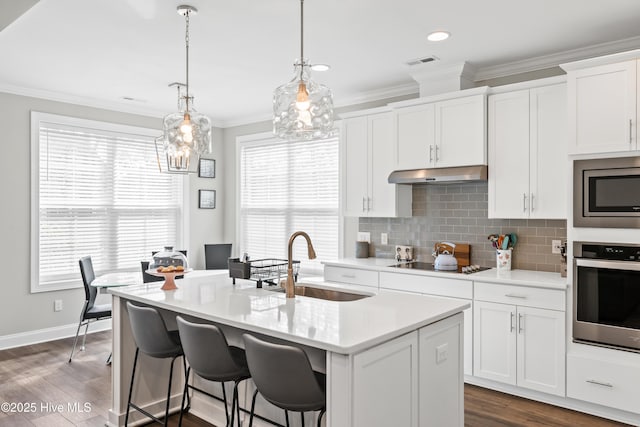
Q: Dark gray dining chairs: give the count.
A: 4